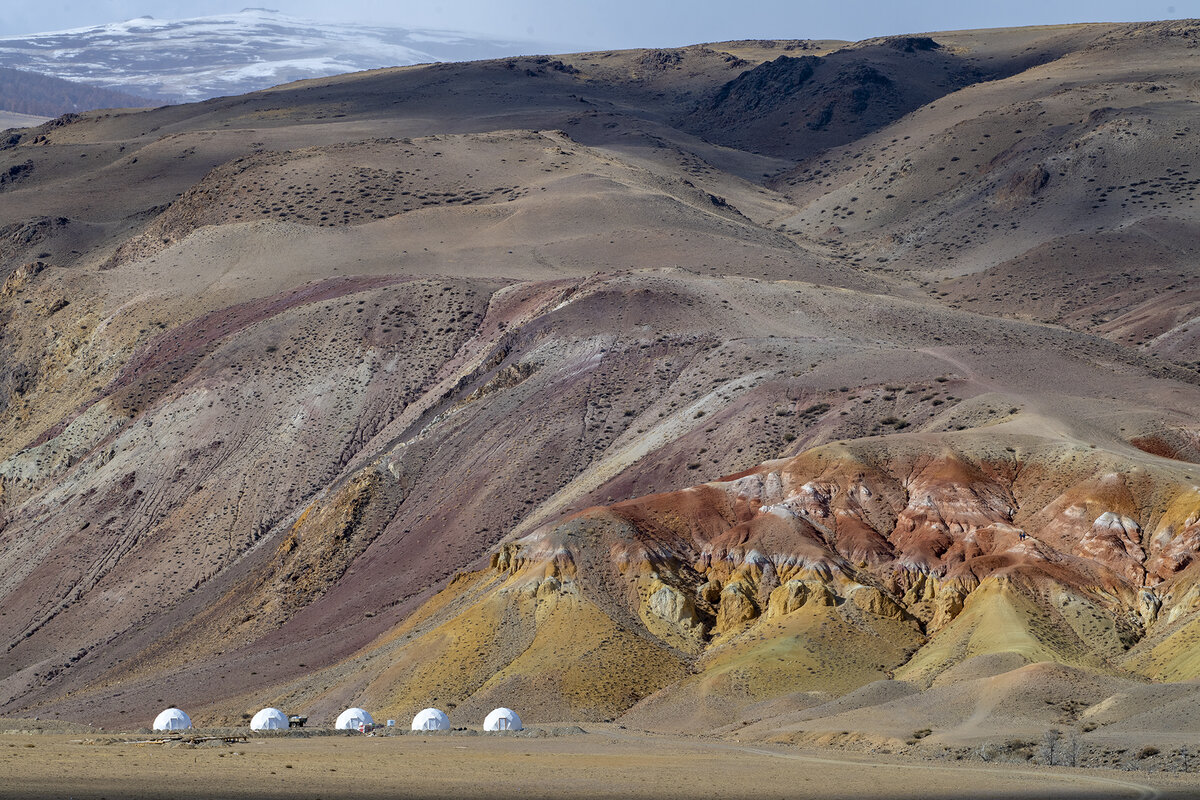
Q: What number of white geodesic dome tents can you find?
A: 5